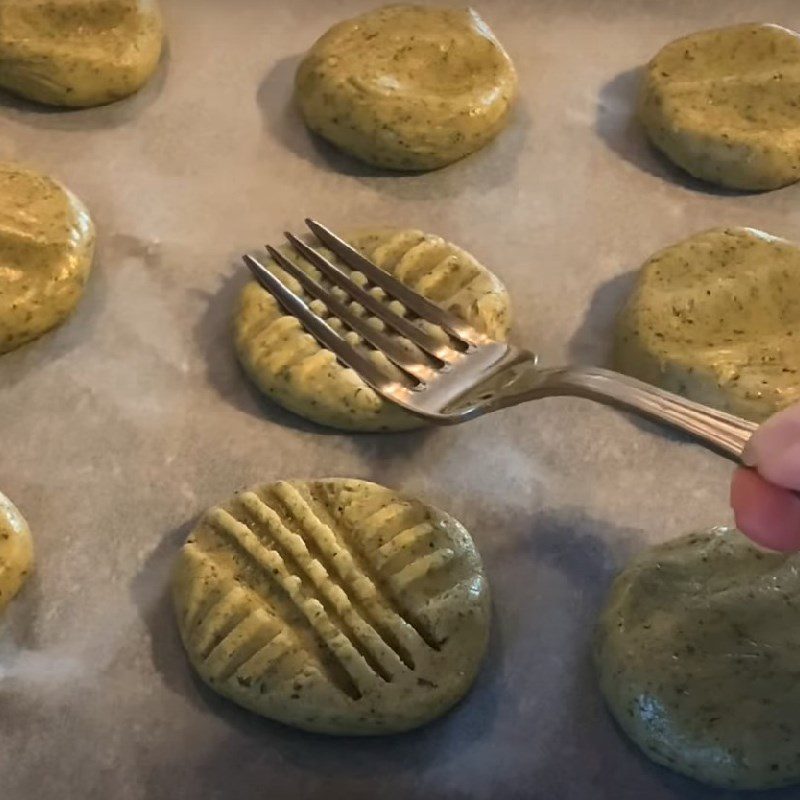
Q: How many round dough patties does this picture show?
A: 9